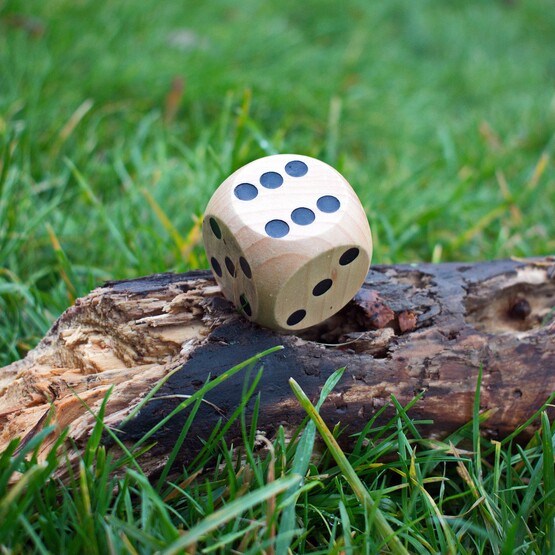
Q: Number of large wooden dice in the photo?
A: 1